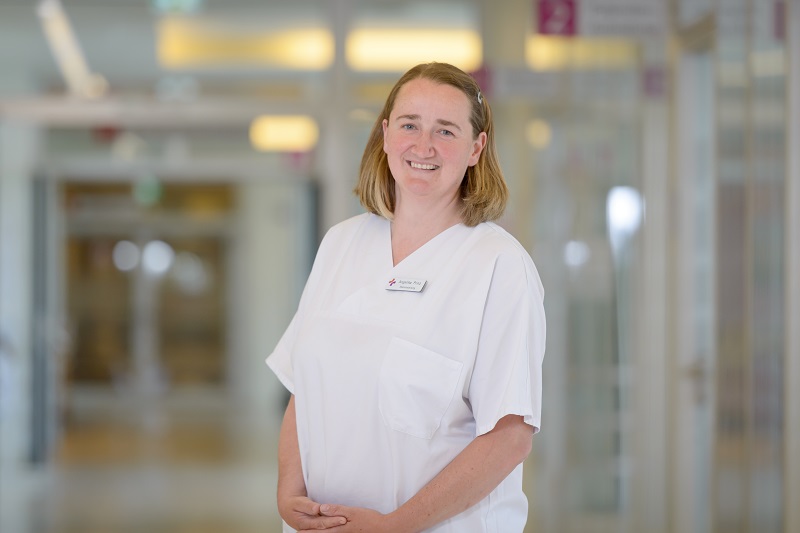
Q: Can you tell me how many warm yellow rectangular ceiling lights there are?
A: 4